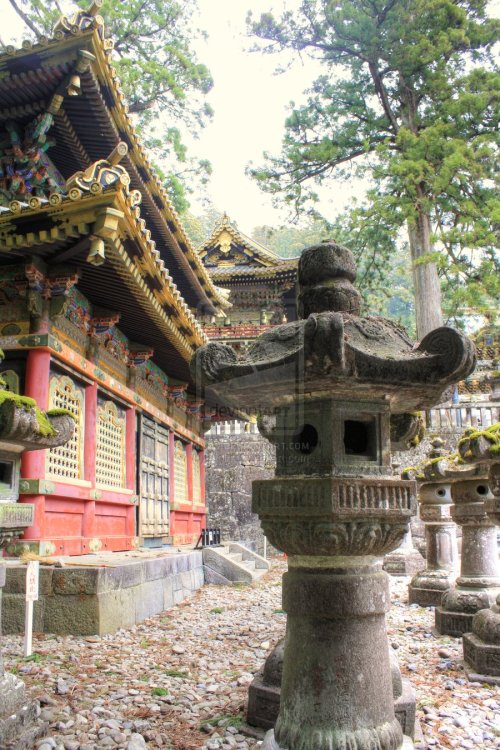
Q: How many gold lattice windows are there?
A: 4